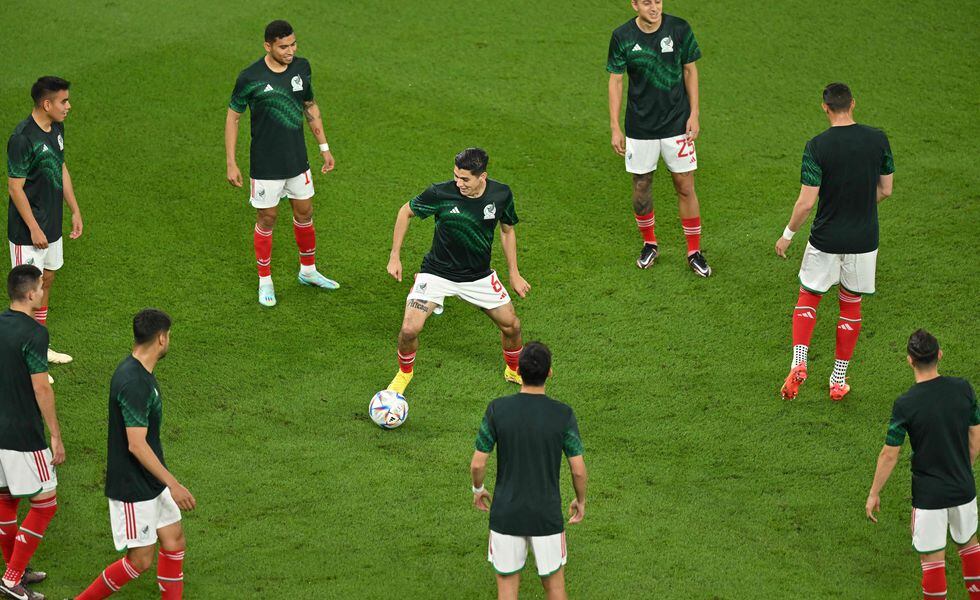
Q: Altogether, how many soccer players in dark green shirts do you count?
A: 9